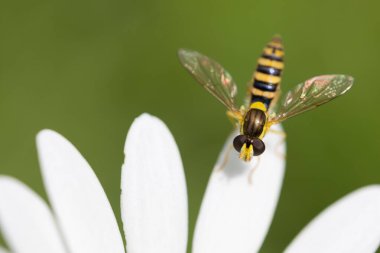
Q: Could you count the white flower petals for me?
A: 5